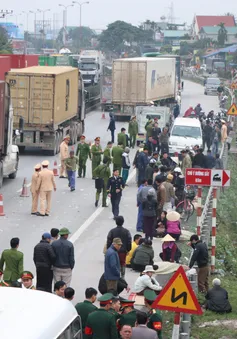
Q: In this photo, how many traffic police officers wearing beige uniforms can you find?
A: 4